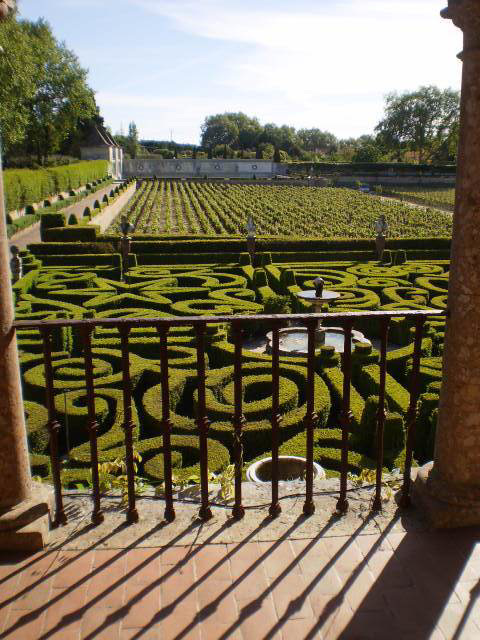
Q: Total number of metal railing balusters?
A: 11